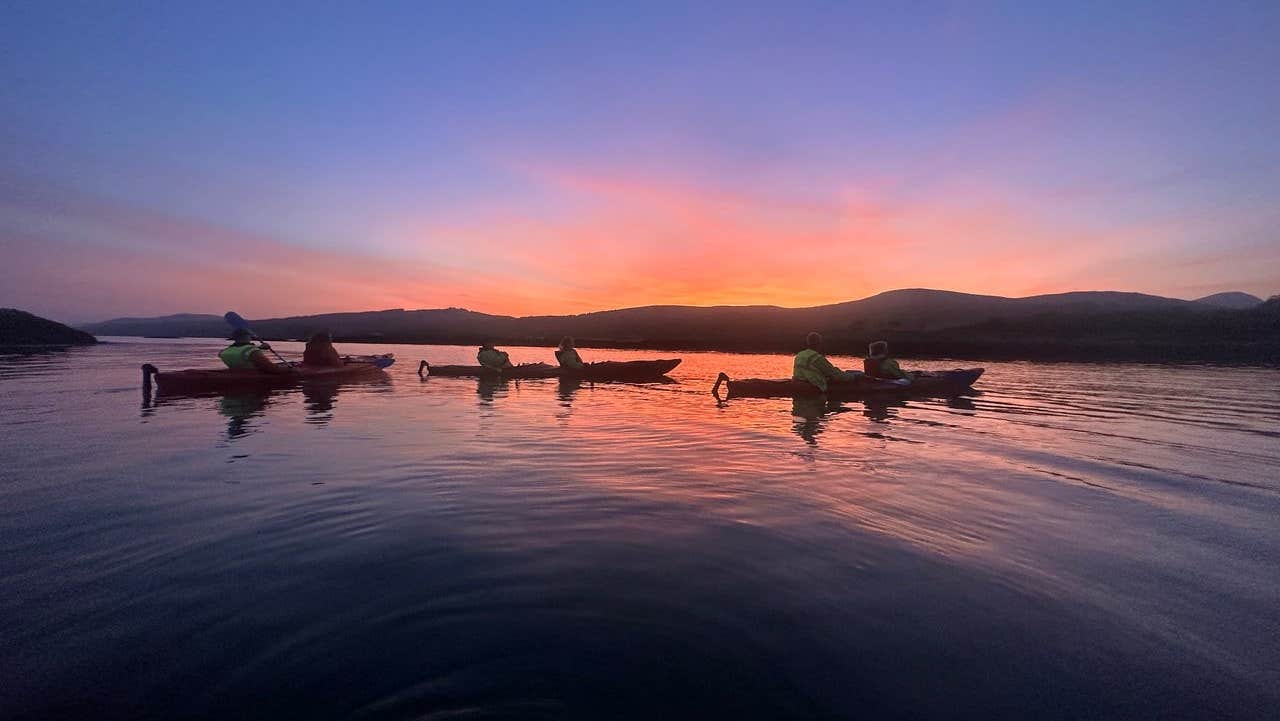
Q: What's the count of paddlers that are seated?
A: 6